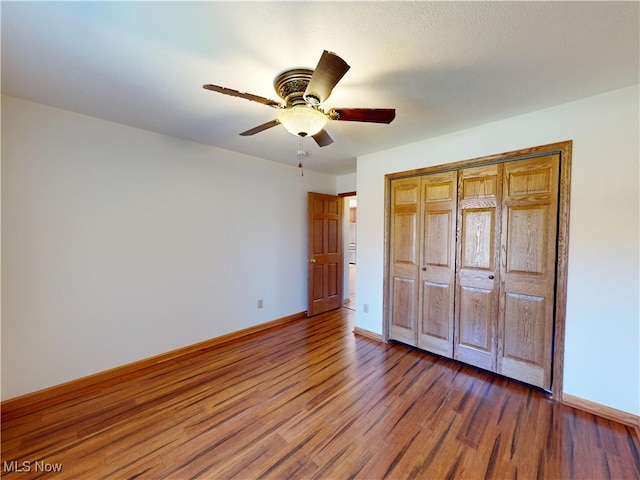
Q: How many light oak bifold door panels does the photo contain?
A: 4